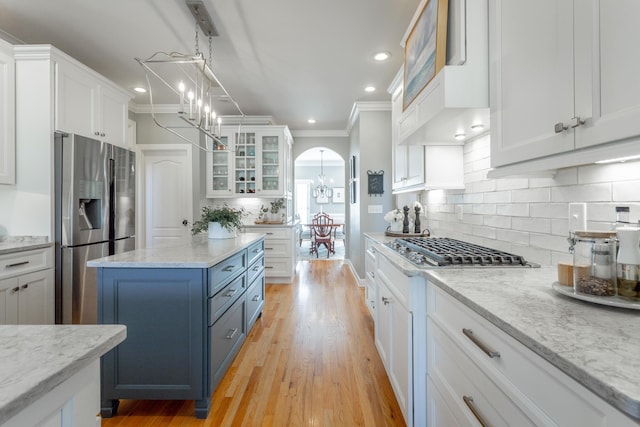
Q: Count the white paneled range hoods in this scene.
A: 1